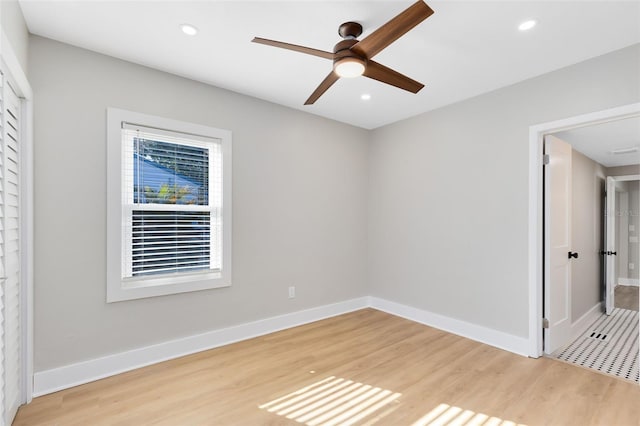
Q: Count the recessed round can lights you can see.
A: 3